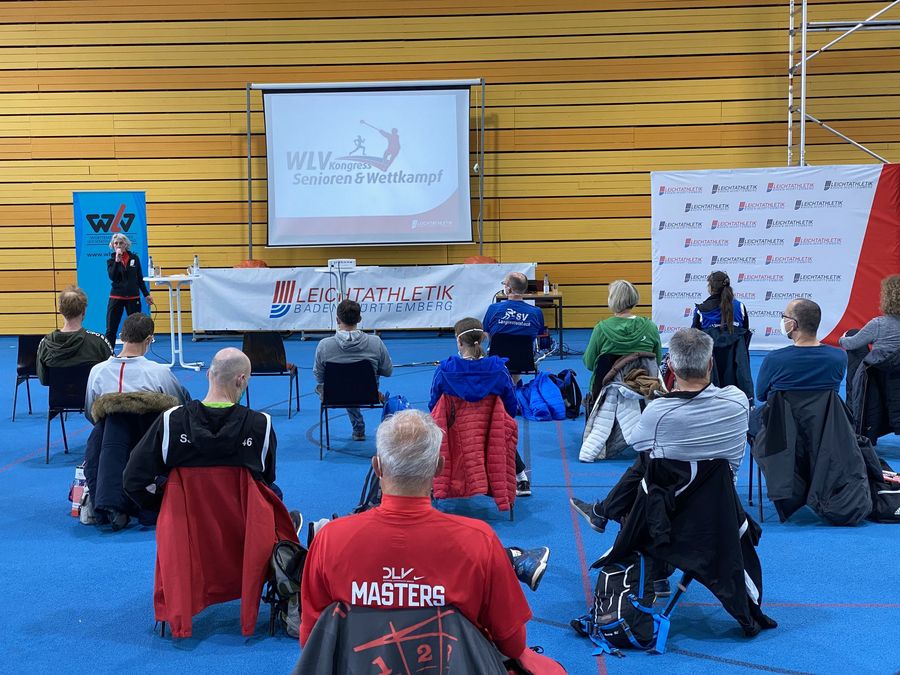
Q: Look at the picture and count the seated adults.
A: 12